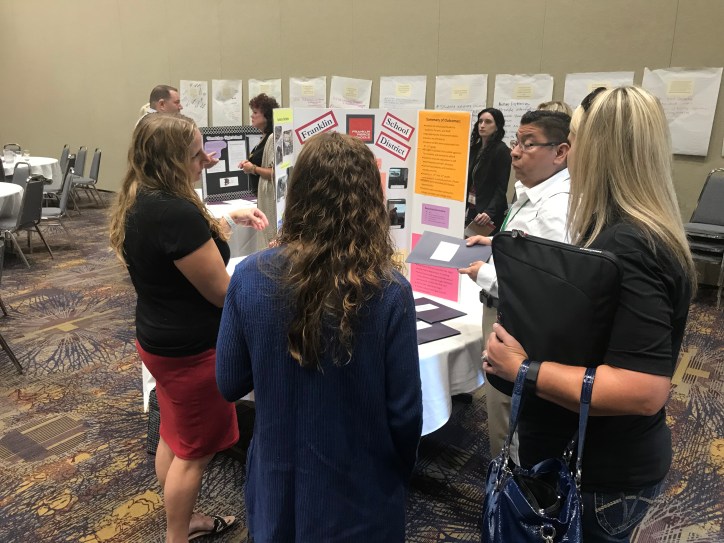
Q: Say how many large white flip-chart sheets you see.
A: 10